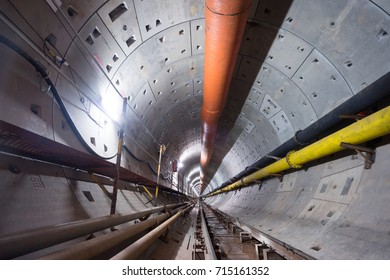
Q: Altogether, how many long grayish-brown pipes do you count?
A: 3